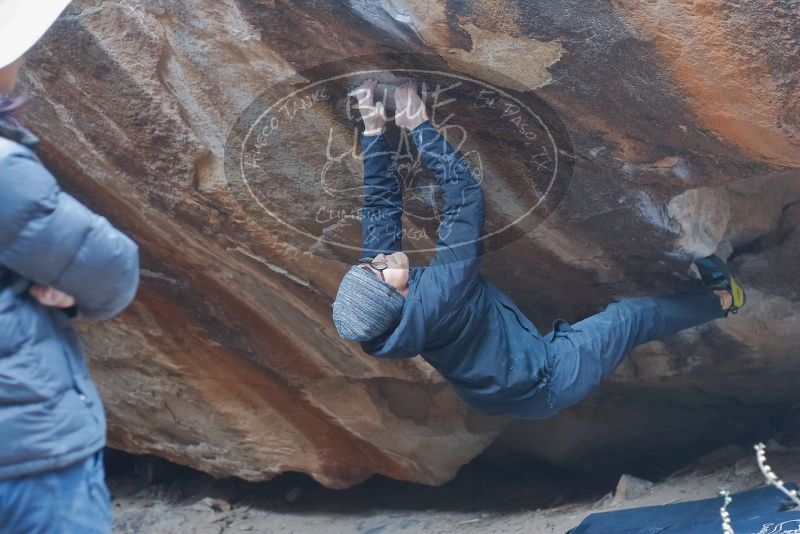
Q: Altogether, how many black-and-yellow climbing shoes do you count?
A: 1